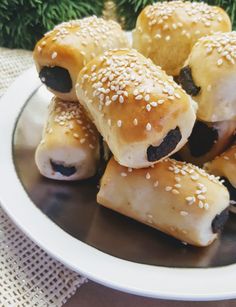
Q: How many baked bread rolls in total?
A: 8